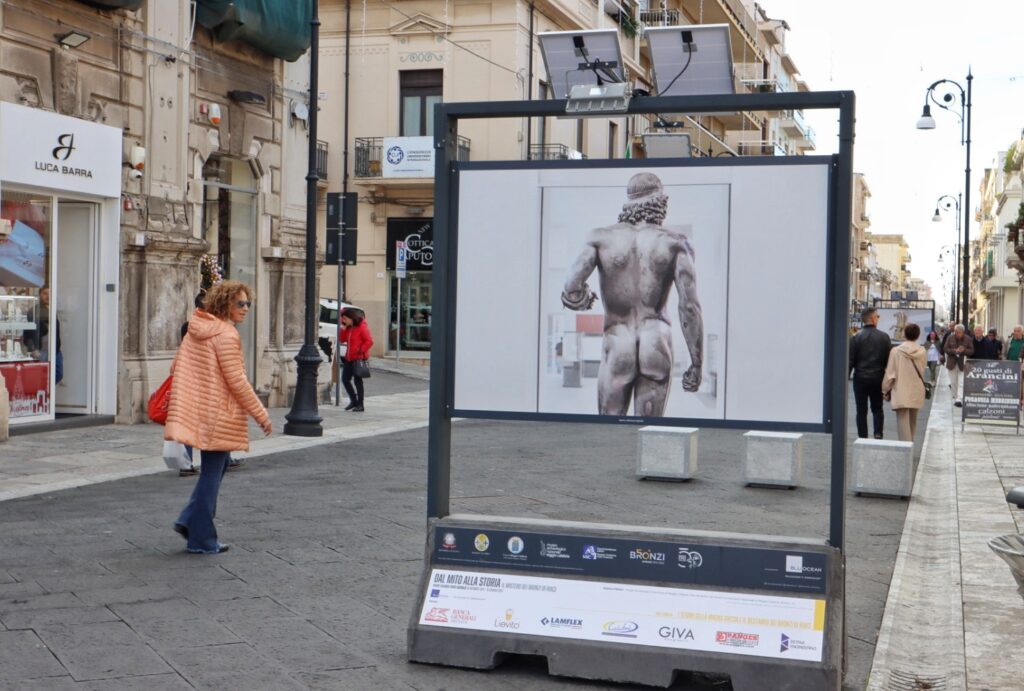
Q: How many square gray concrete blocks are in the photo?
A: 3